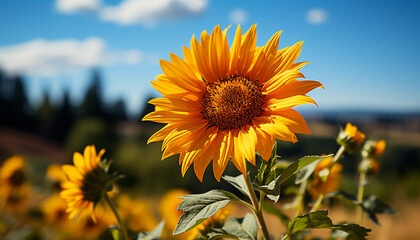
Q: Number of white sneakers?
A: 0